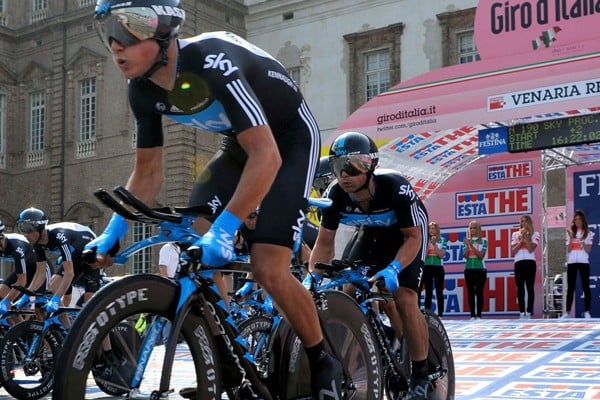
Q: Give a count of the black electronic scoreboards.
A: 1